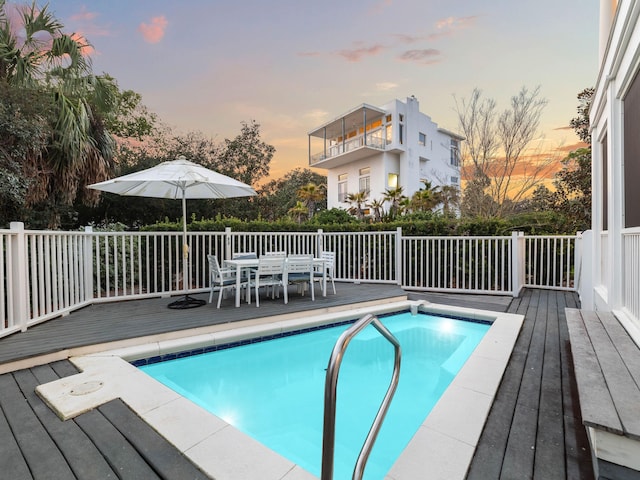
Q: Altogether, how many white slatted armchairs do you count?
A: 6